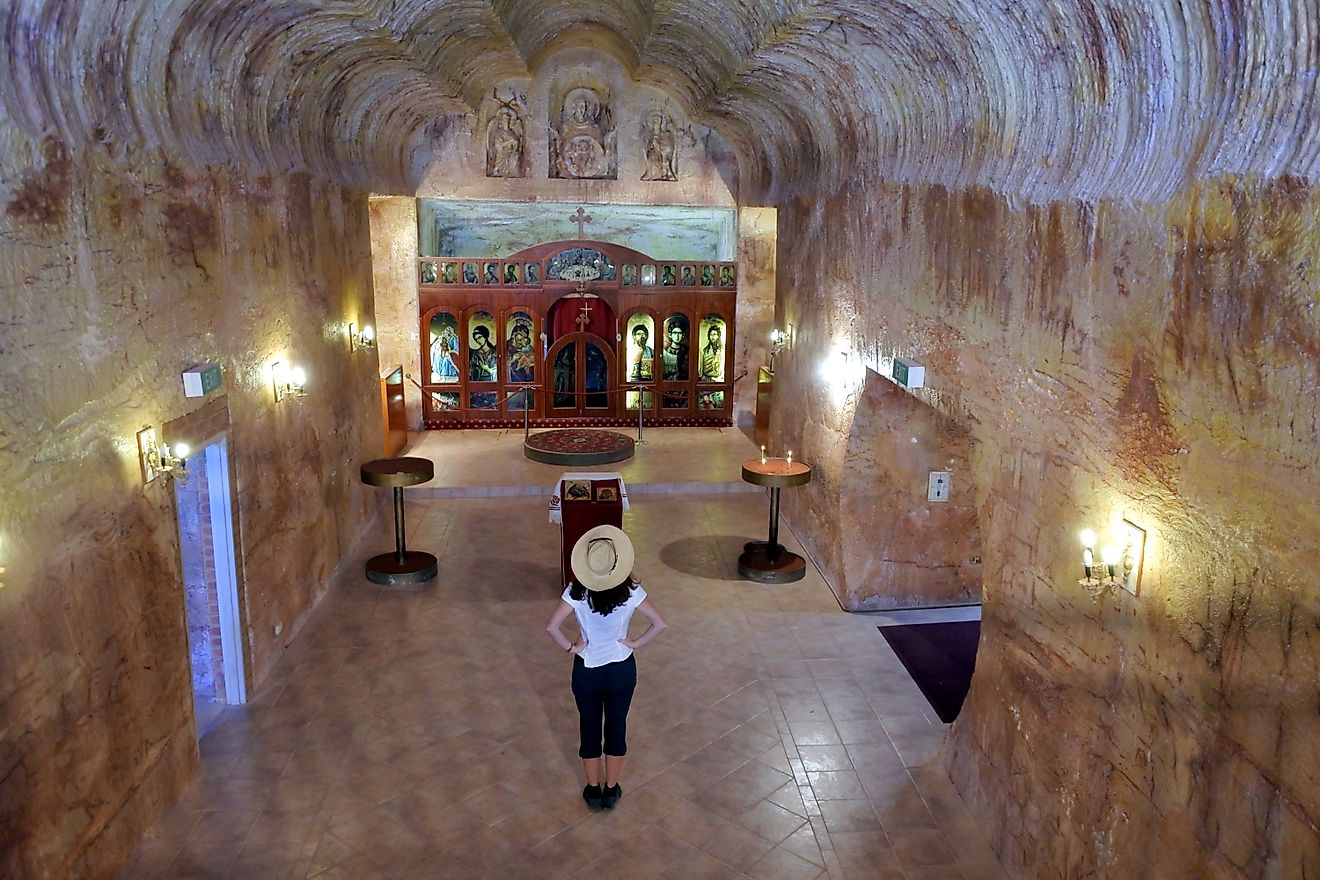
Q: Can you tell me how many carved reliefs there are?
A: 3